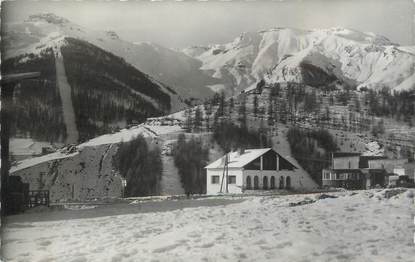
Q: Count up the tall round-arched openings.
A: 6